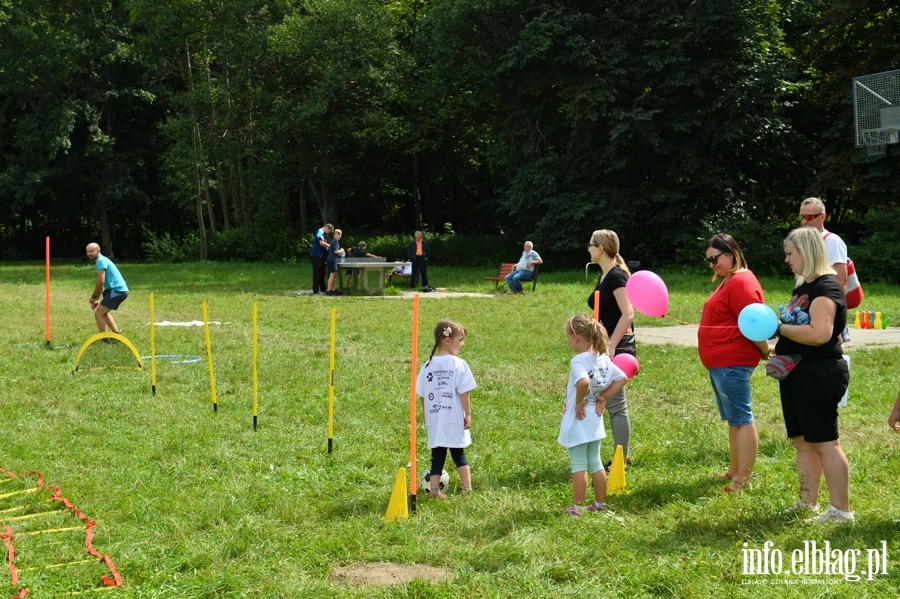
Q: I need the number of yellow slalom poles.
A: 4